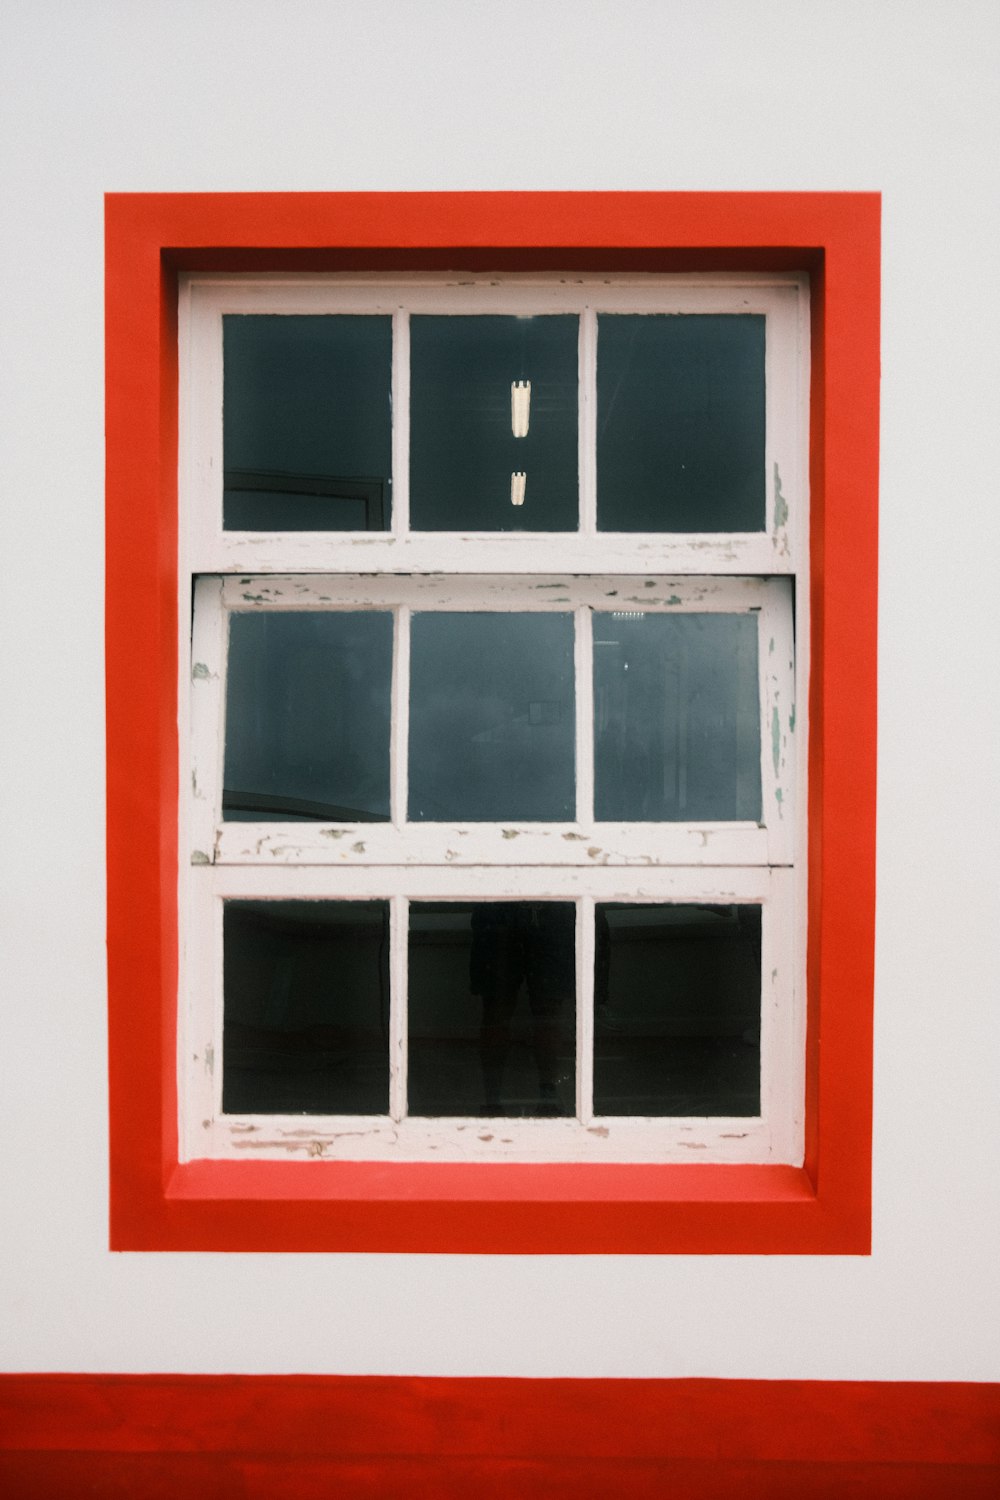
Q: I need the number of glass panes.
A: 9